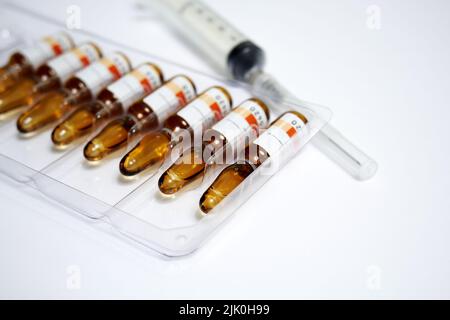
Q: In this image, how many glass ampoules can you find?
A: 8